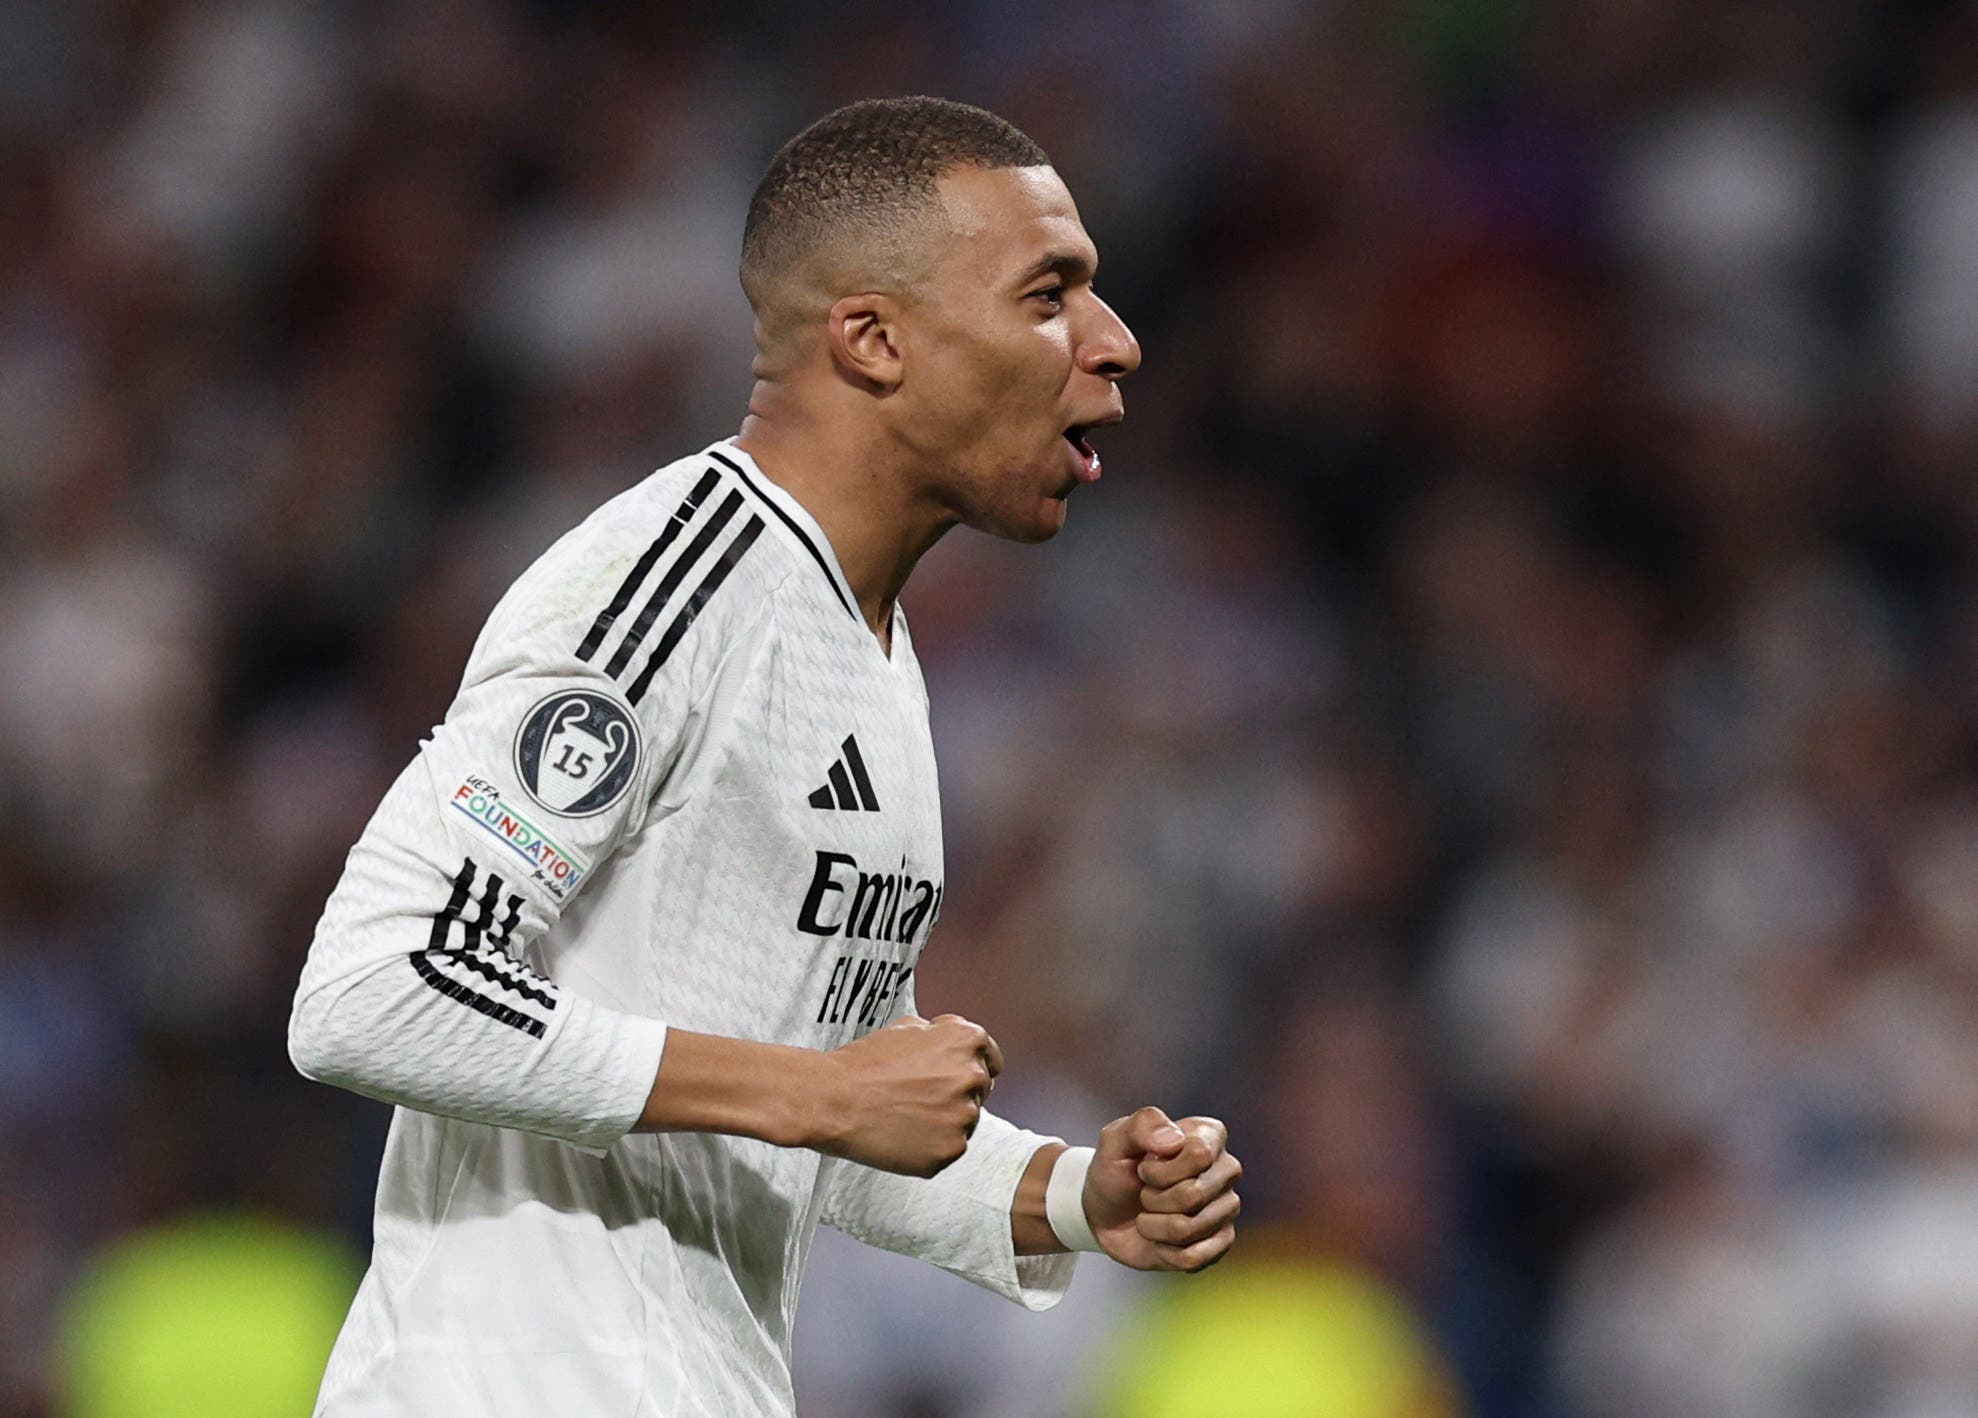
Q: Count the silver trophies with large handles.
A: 1